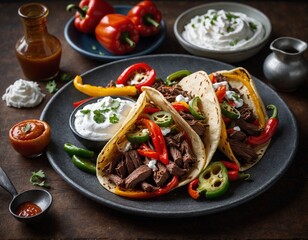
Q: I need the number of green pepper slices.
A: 8